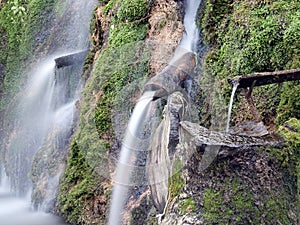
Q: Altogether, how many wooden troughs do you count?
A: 3